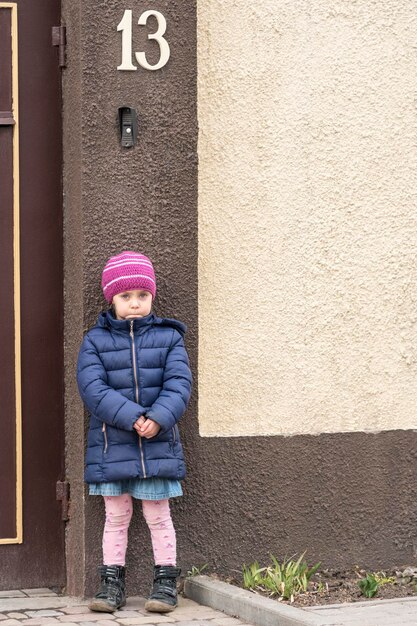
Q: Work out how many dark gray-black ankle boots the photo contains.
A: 2